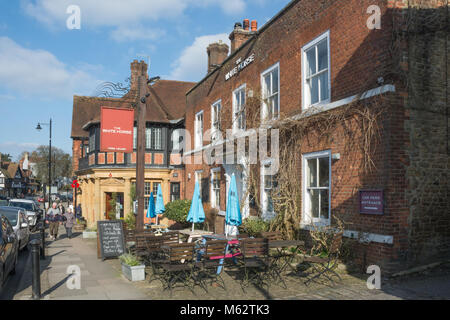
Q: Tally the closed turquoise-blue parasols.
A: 4